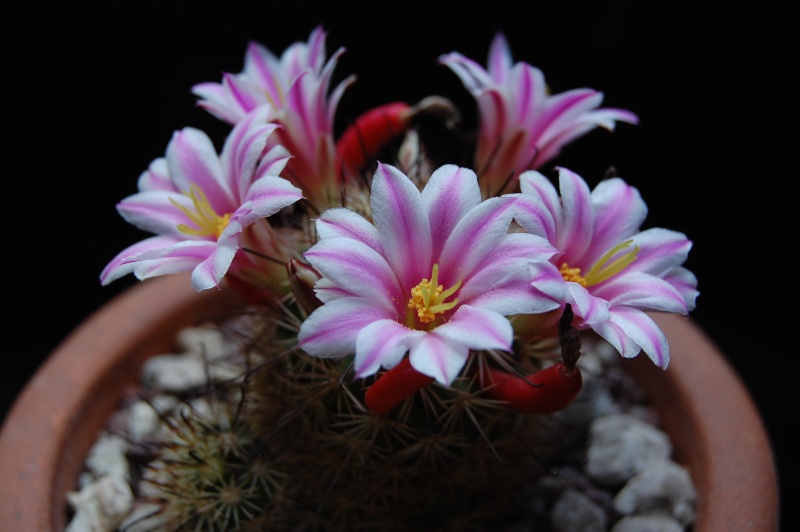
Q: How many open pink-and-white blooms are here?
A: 5